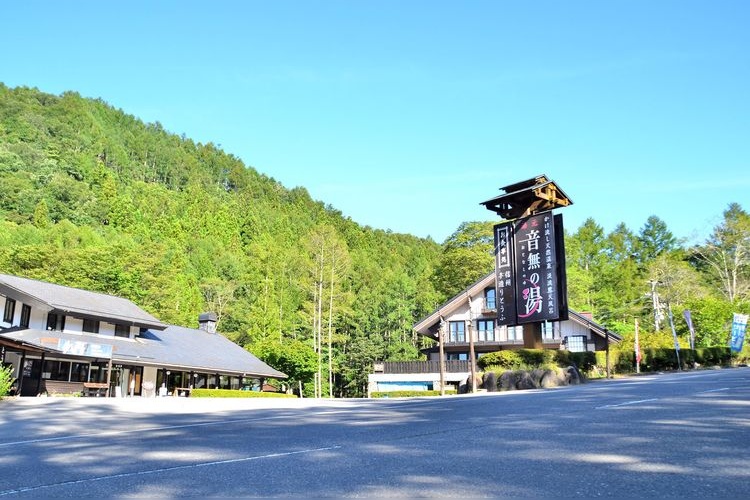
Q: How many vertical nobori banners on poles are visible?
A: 4